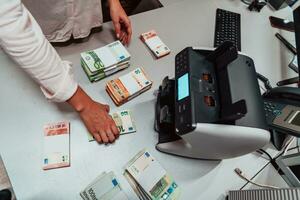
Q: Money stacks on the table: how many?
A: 7